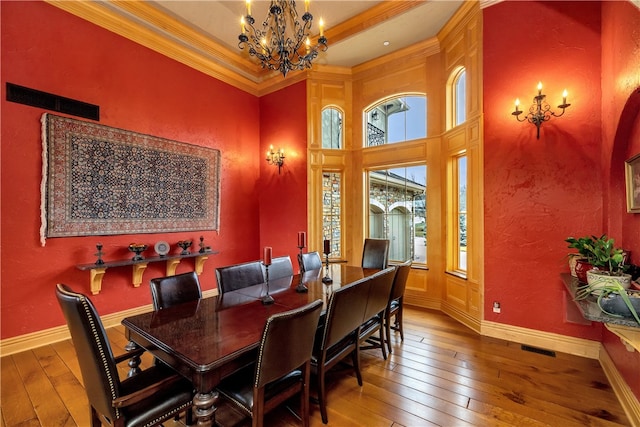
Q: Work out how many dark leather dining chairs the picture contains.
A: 10